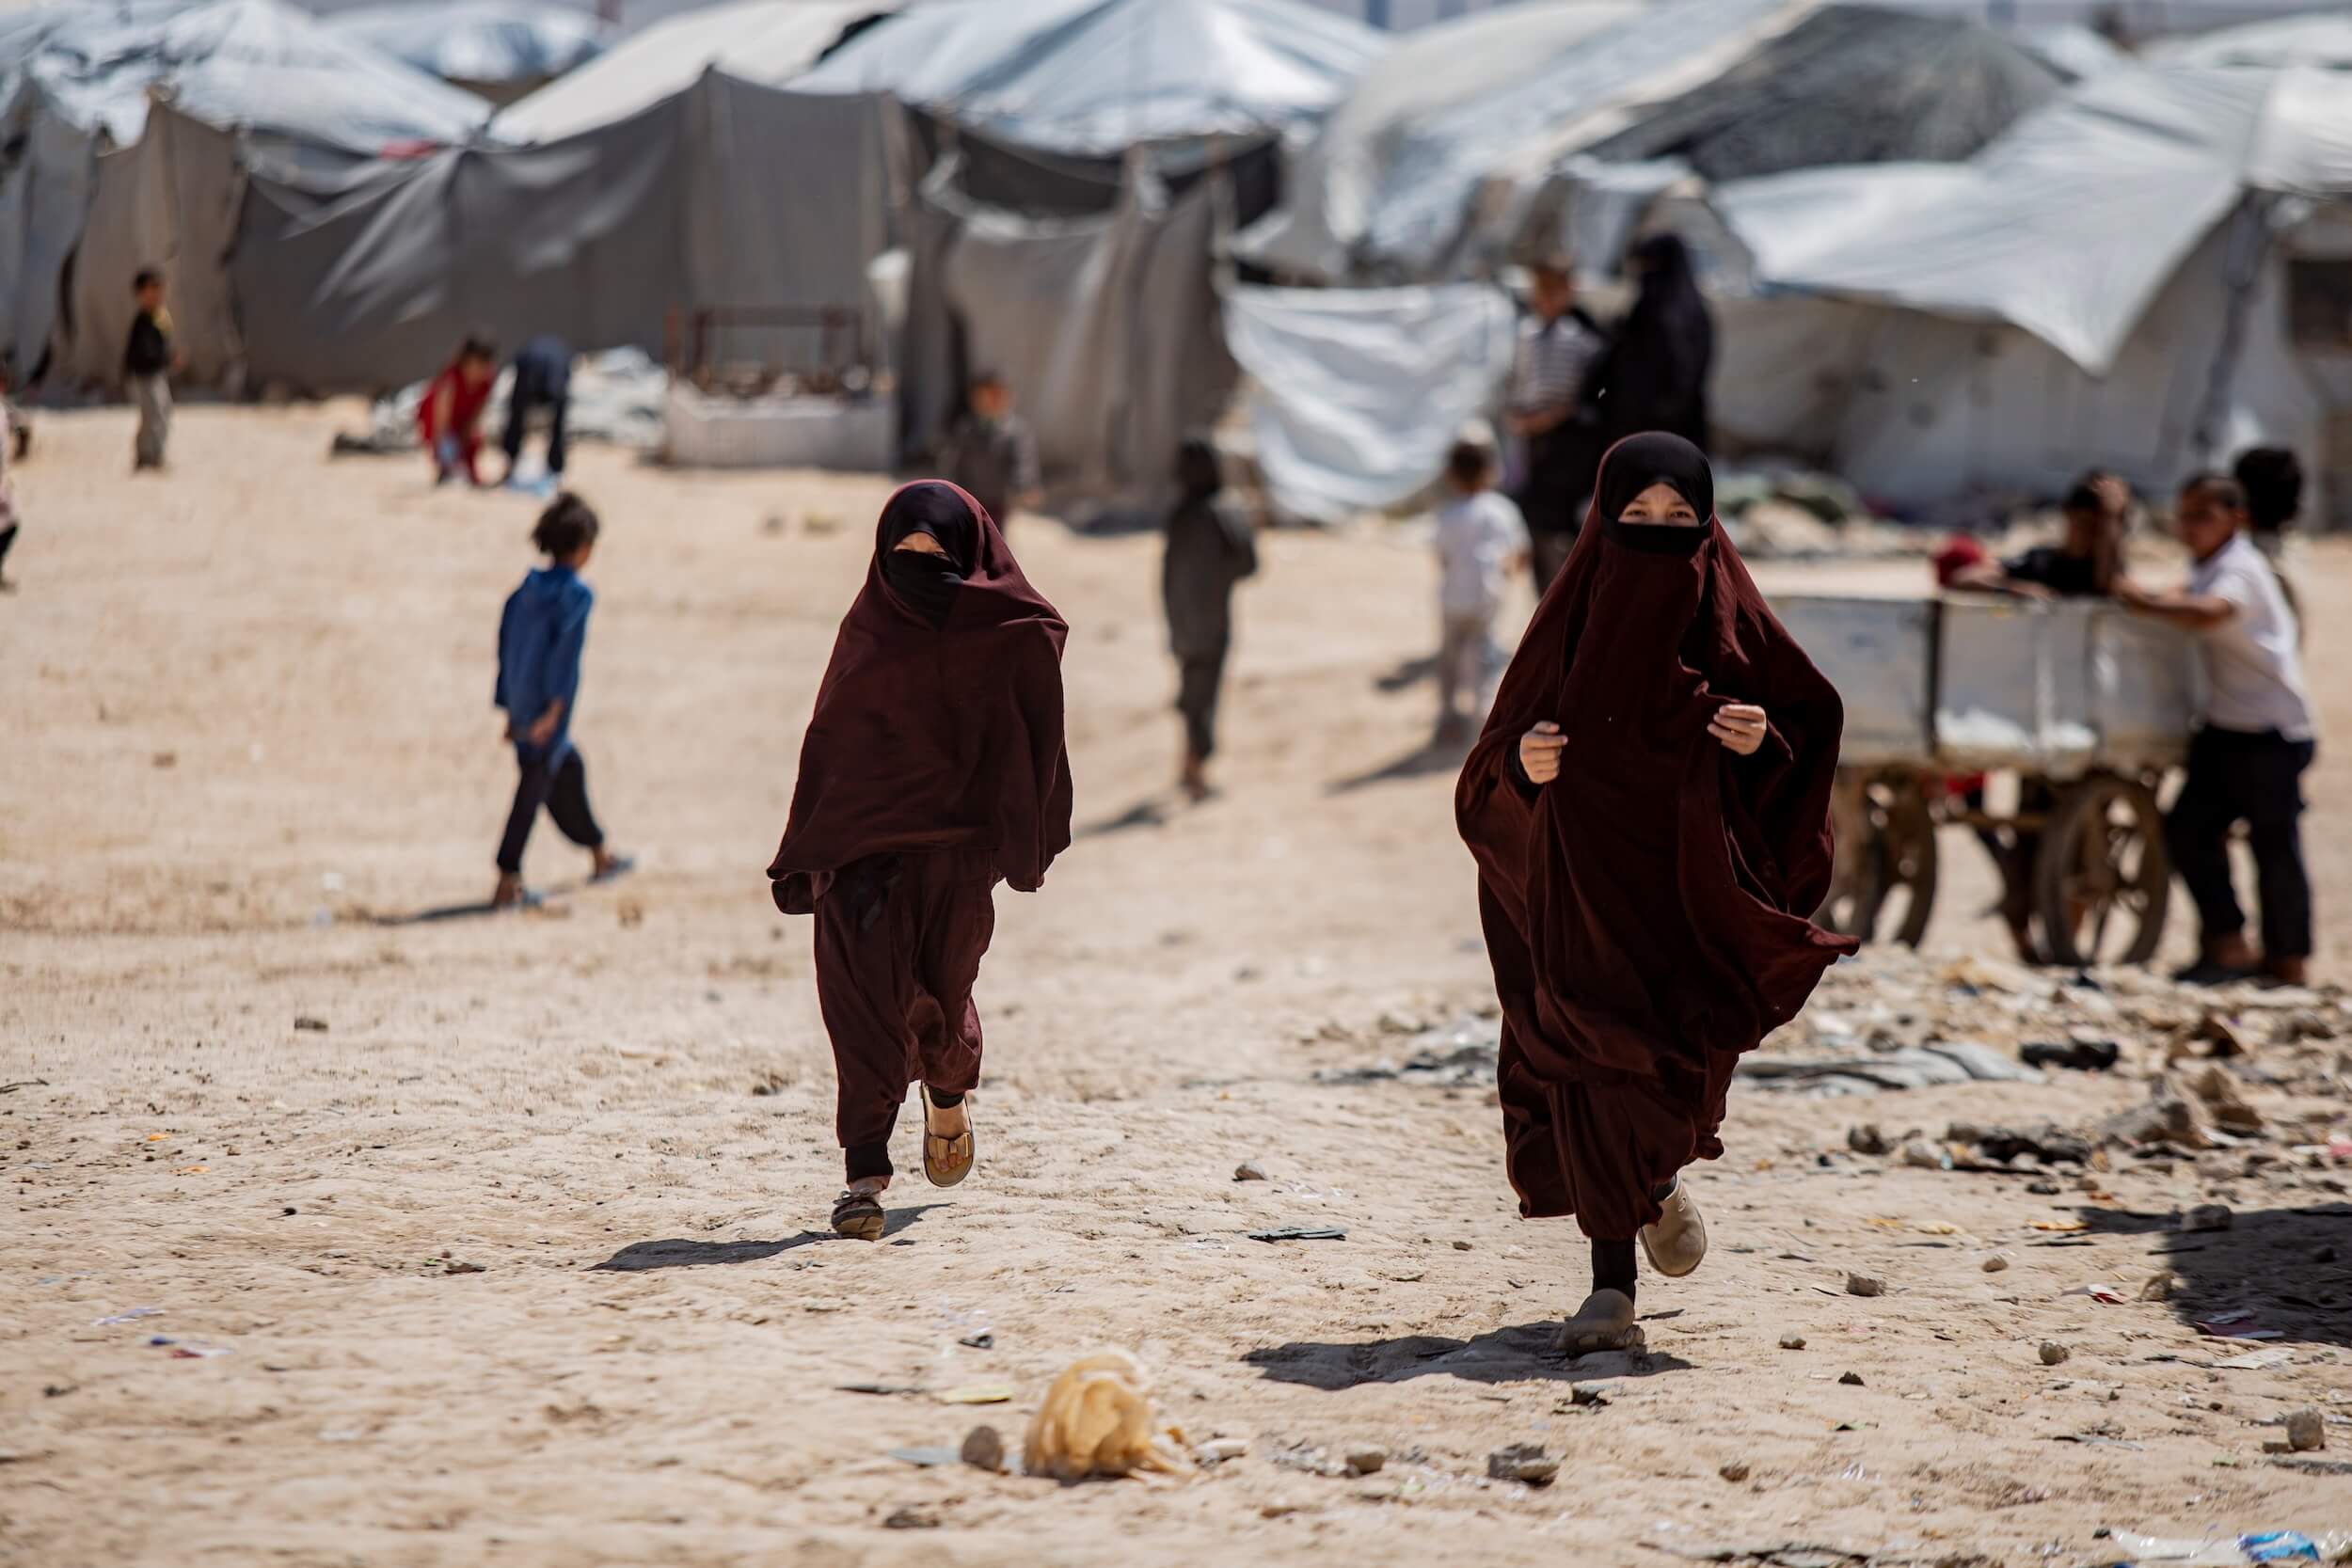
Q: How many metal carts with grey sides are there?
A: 1